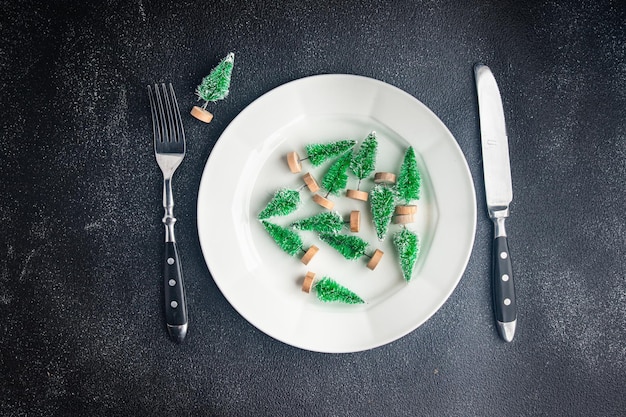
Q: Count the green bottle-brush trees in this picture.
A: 12